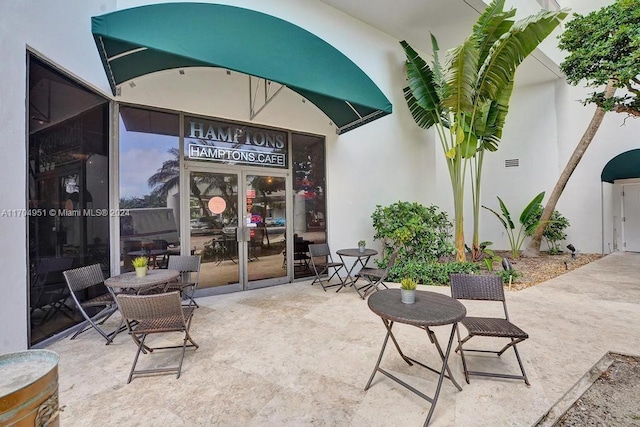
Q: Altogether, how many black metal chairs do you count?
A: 6